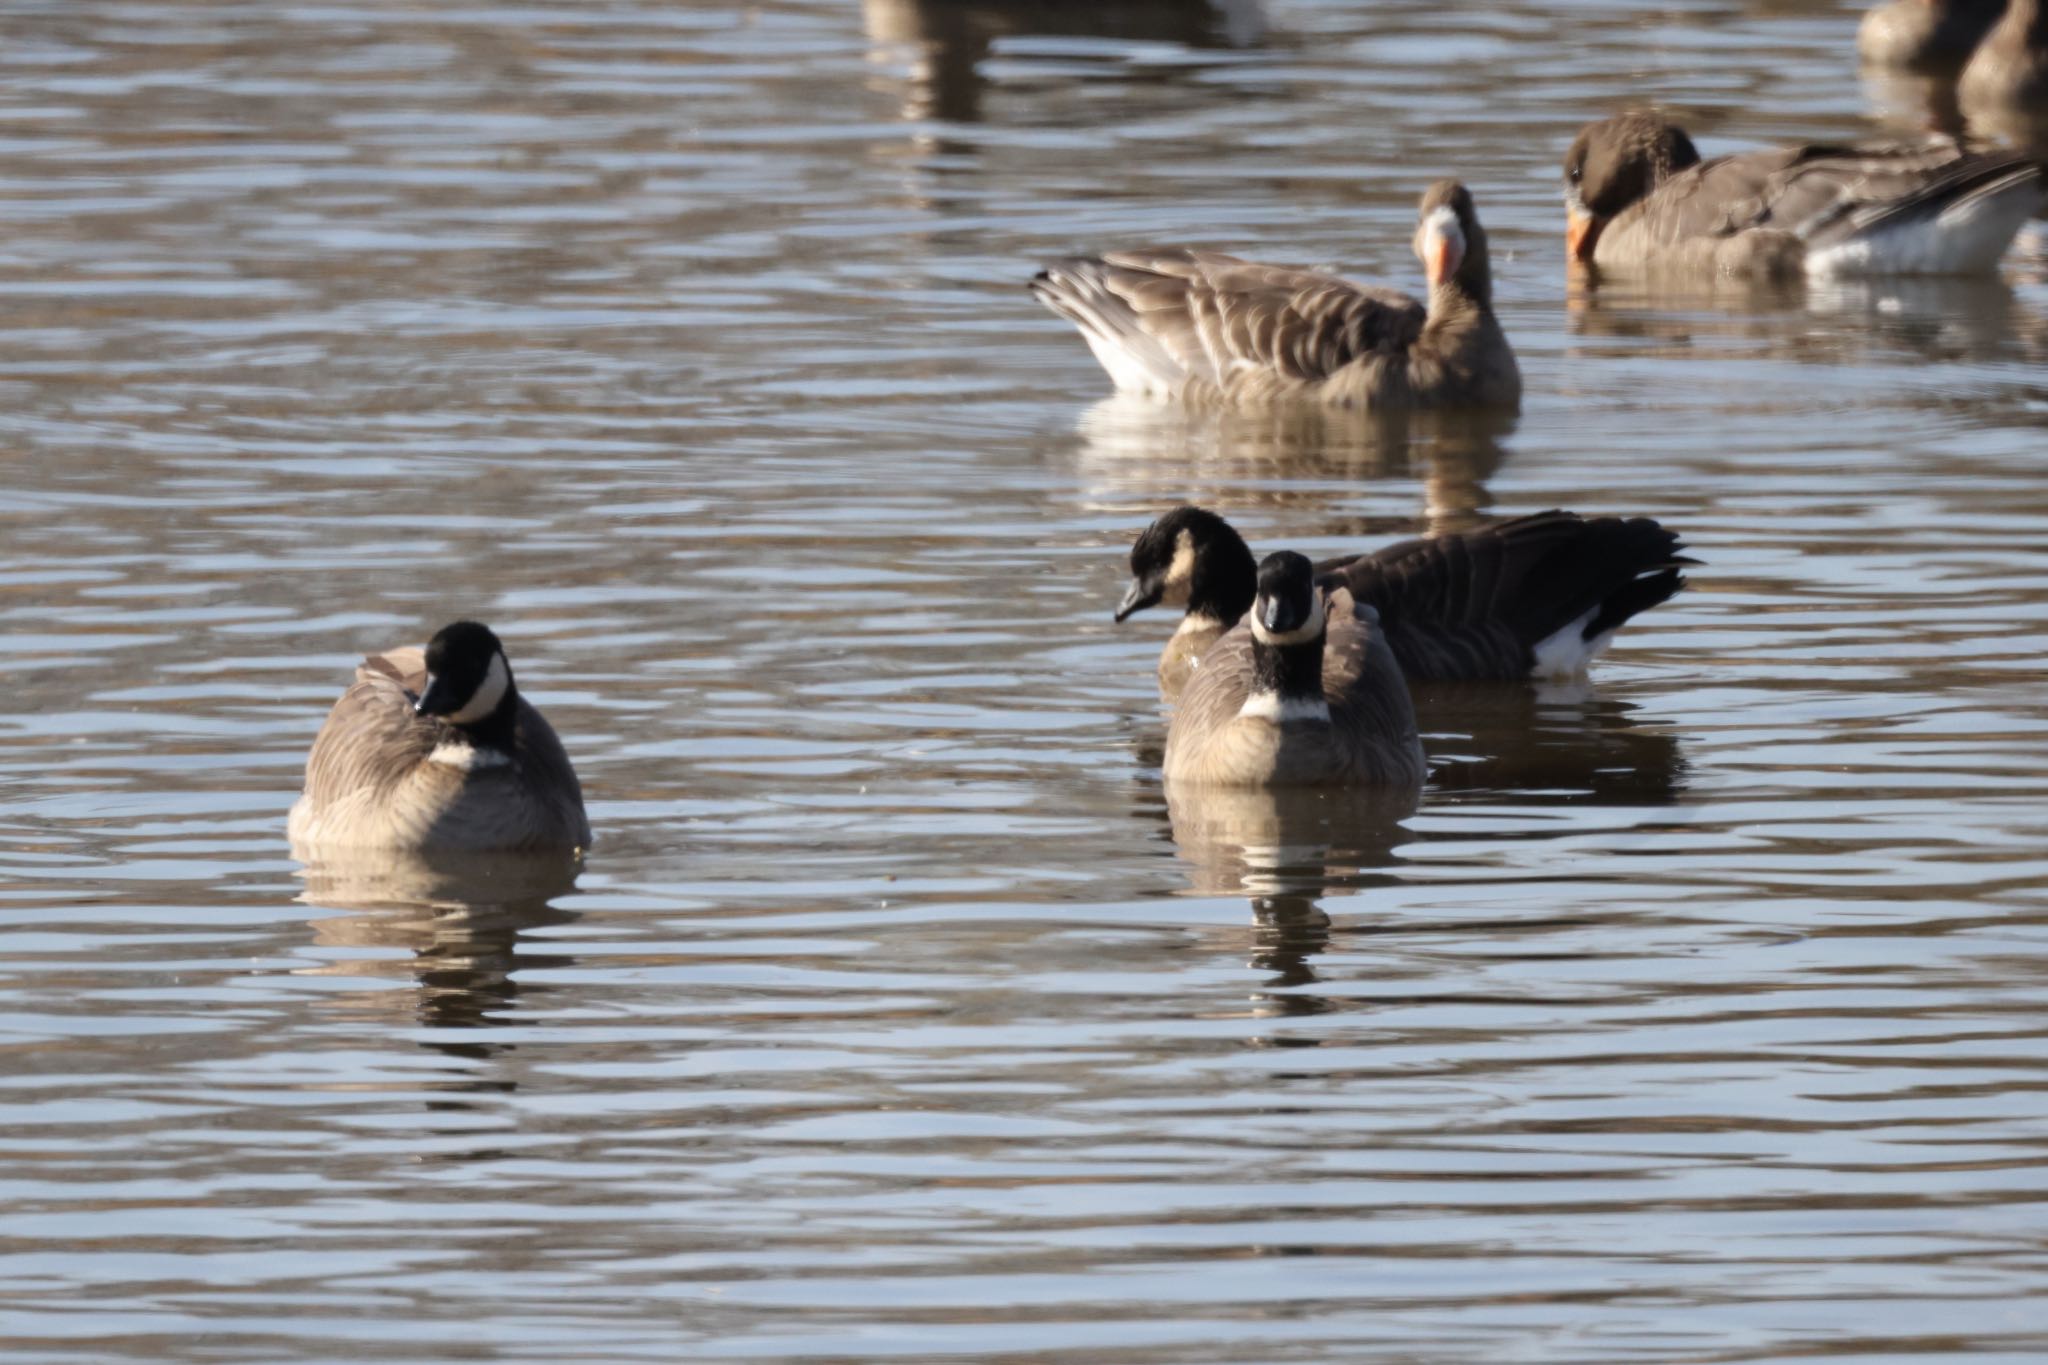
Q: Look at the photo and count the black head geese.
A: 3